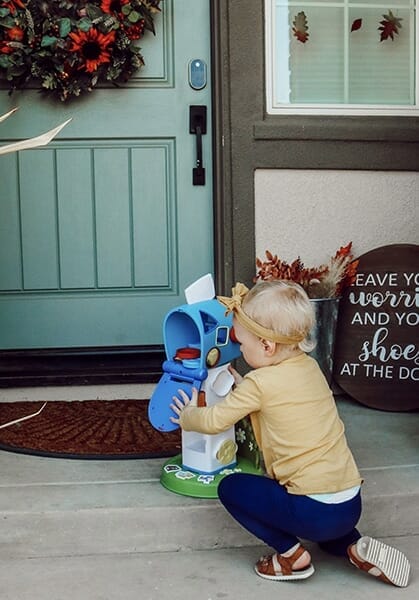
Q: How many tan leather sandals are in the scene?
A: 2